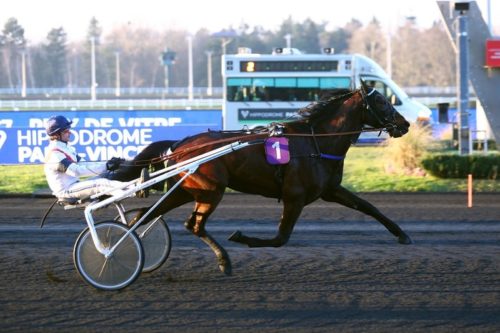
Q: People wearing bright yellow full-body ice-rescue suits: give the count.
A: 0